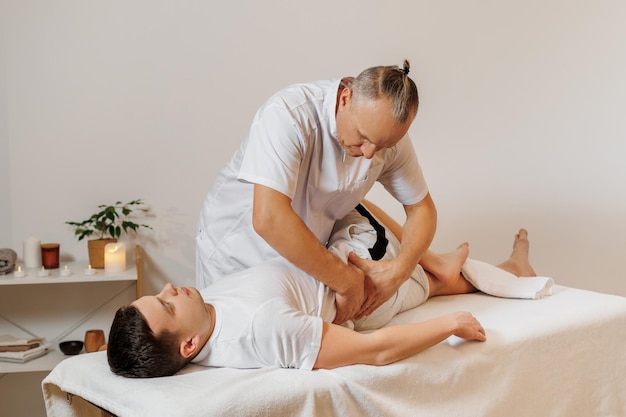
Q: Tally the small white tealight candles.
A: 4